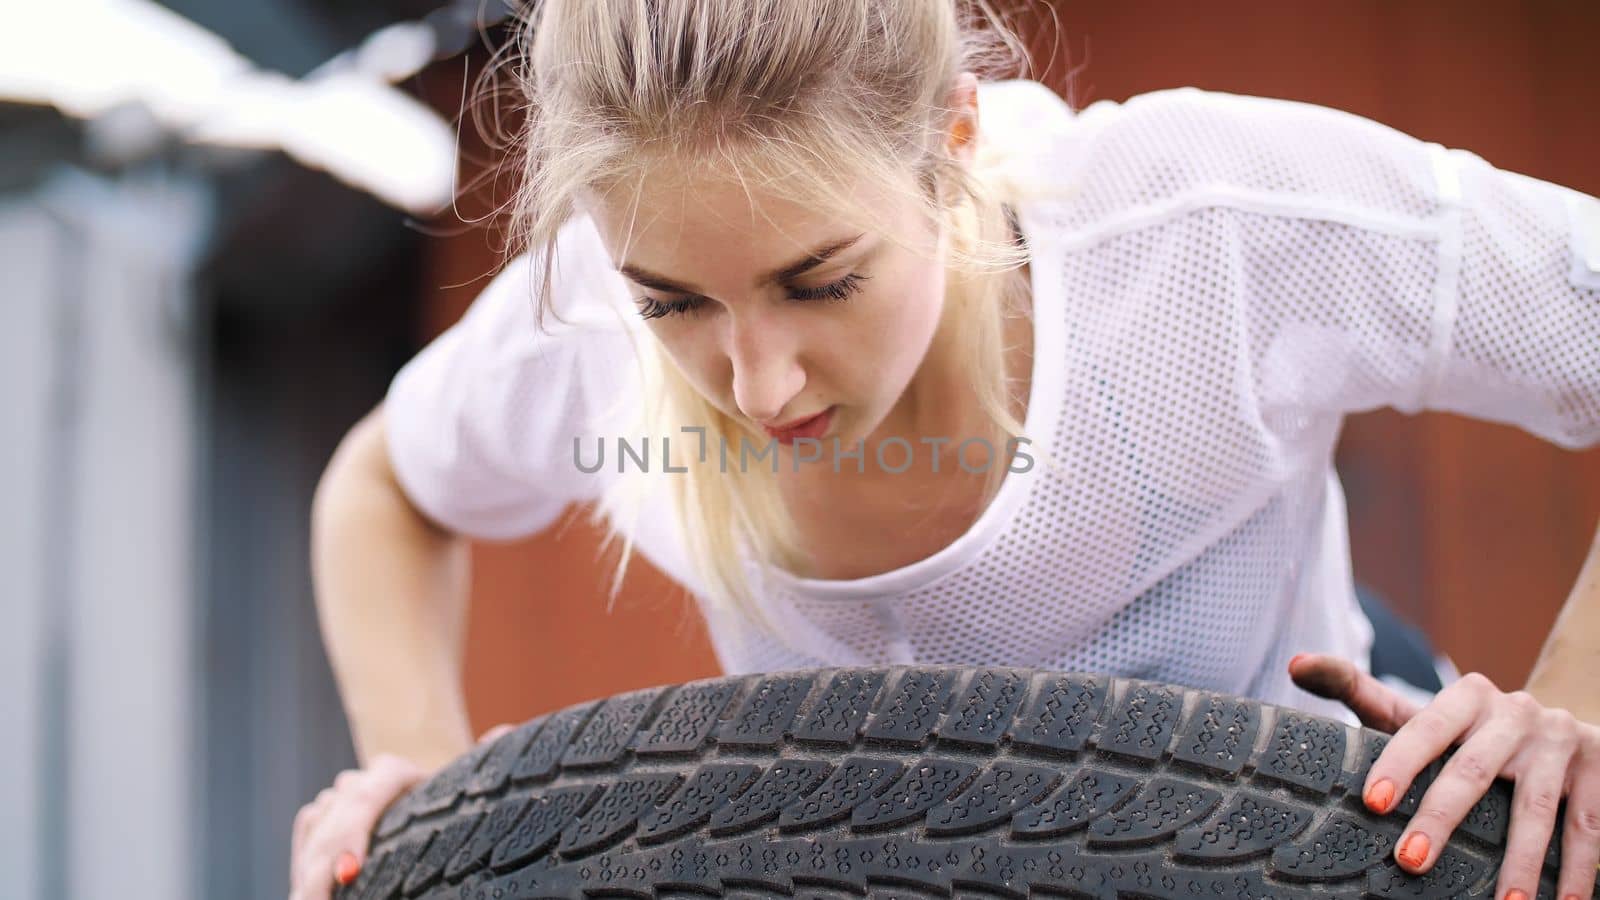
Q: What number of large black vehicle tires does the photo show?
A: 1